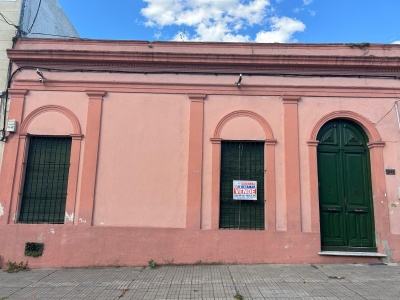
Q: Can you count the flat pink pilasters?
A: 4